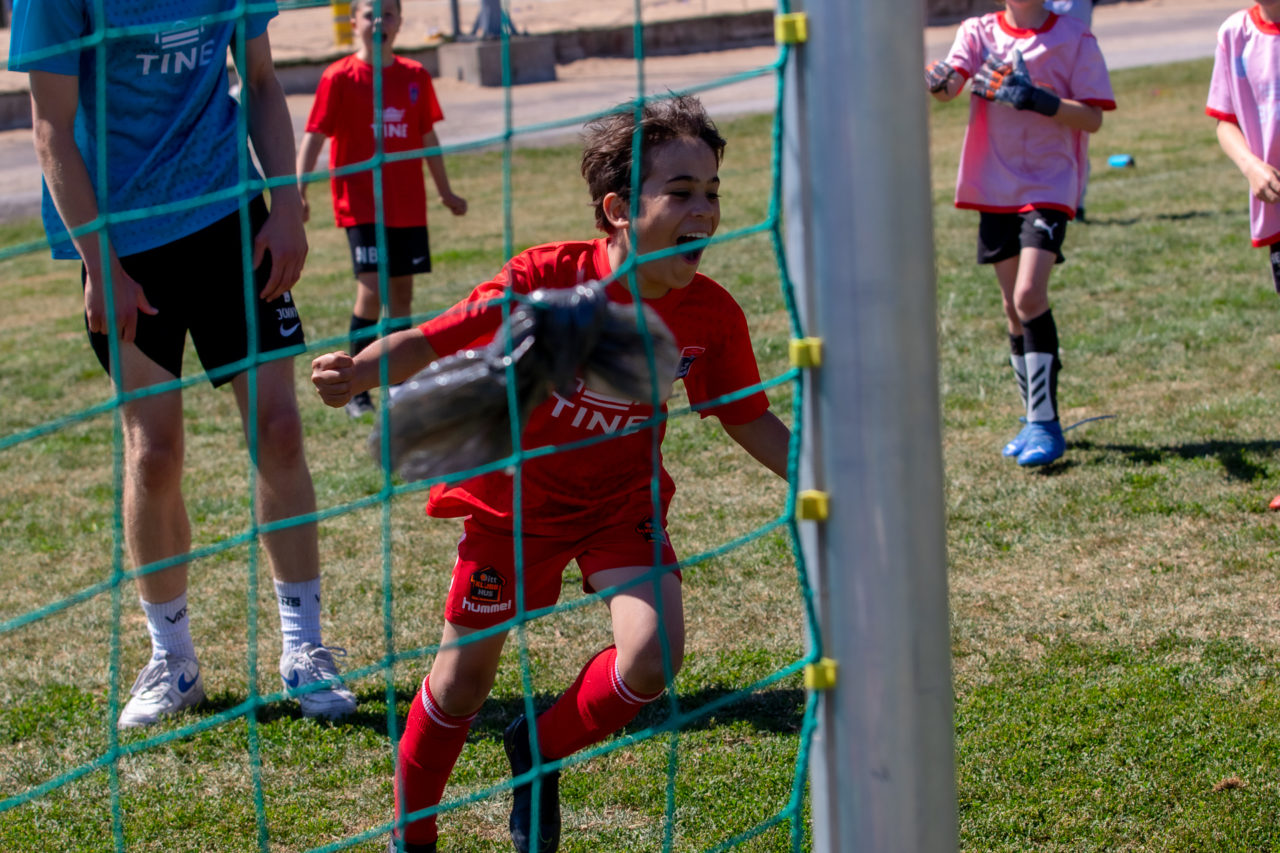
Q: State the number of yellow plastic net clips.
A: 4